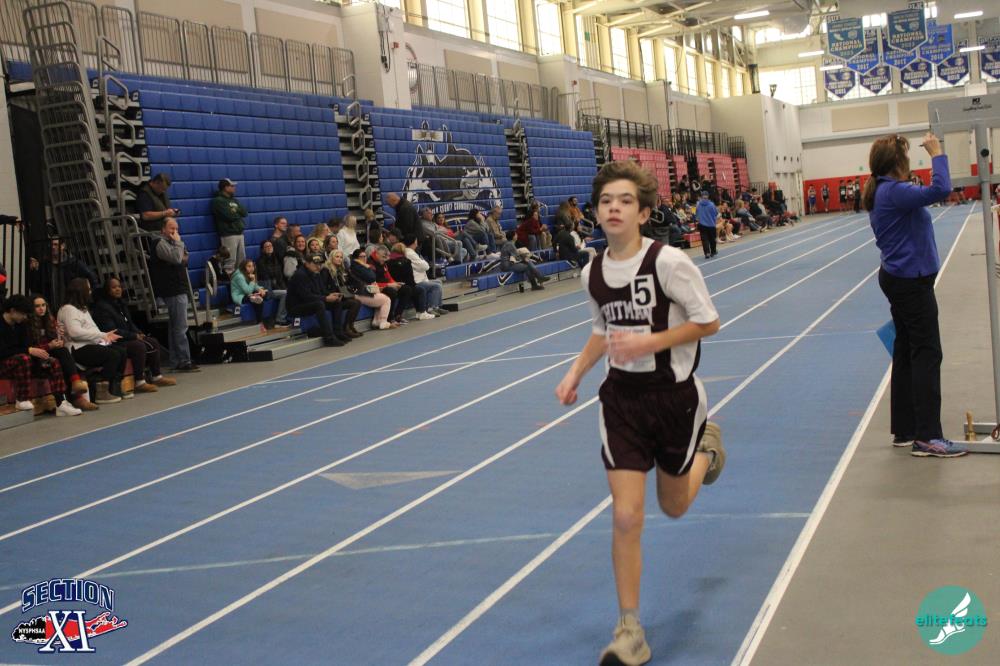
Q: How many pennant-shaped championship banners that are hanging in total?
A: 10